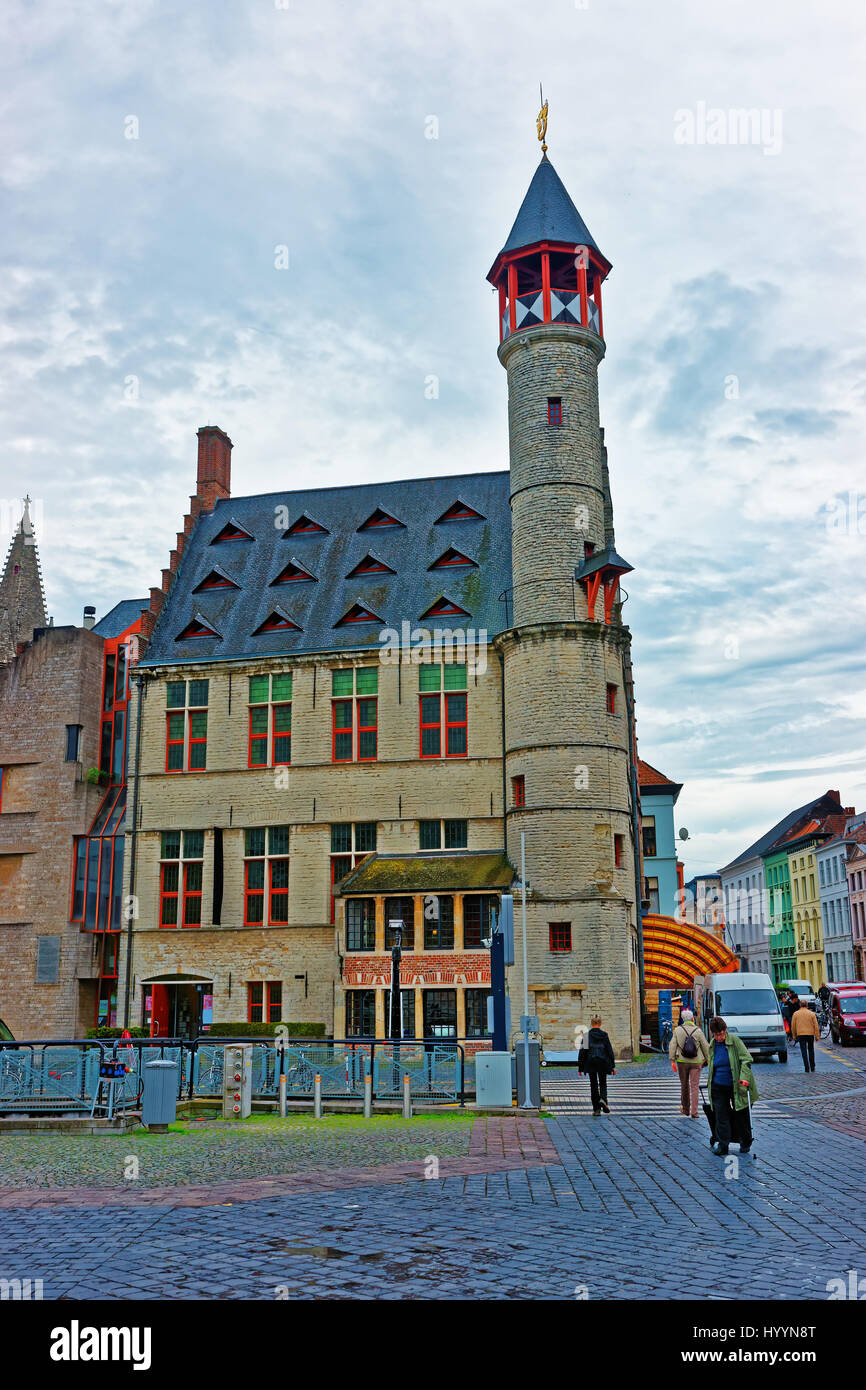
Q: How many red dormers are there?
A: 12